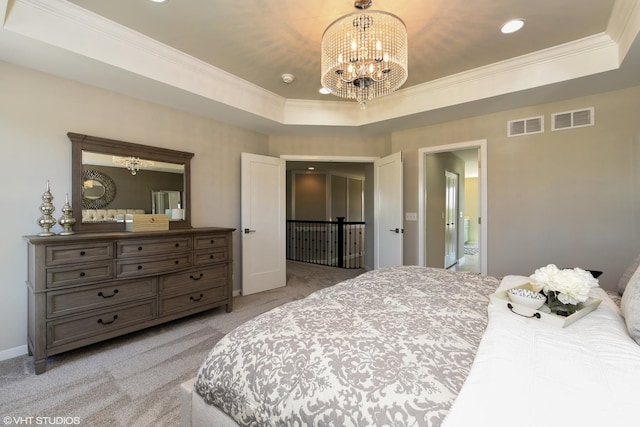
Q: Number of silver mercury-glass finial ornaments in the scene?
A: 2